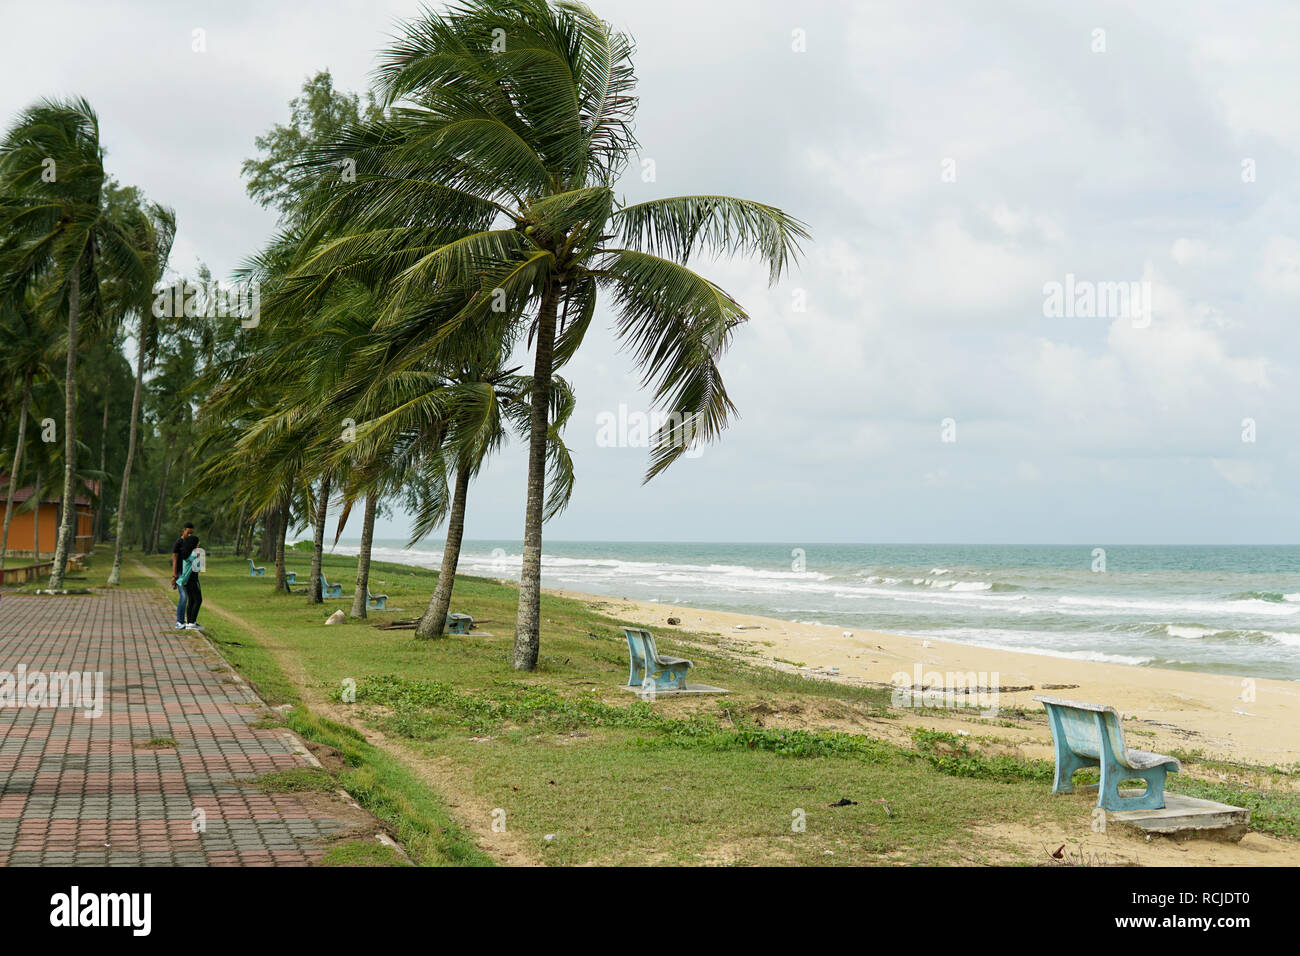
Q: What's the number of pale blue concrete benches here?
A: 7